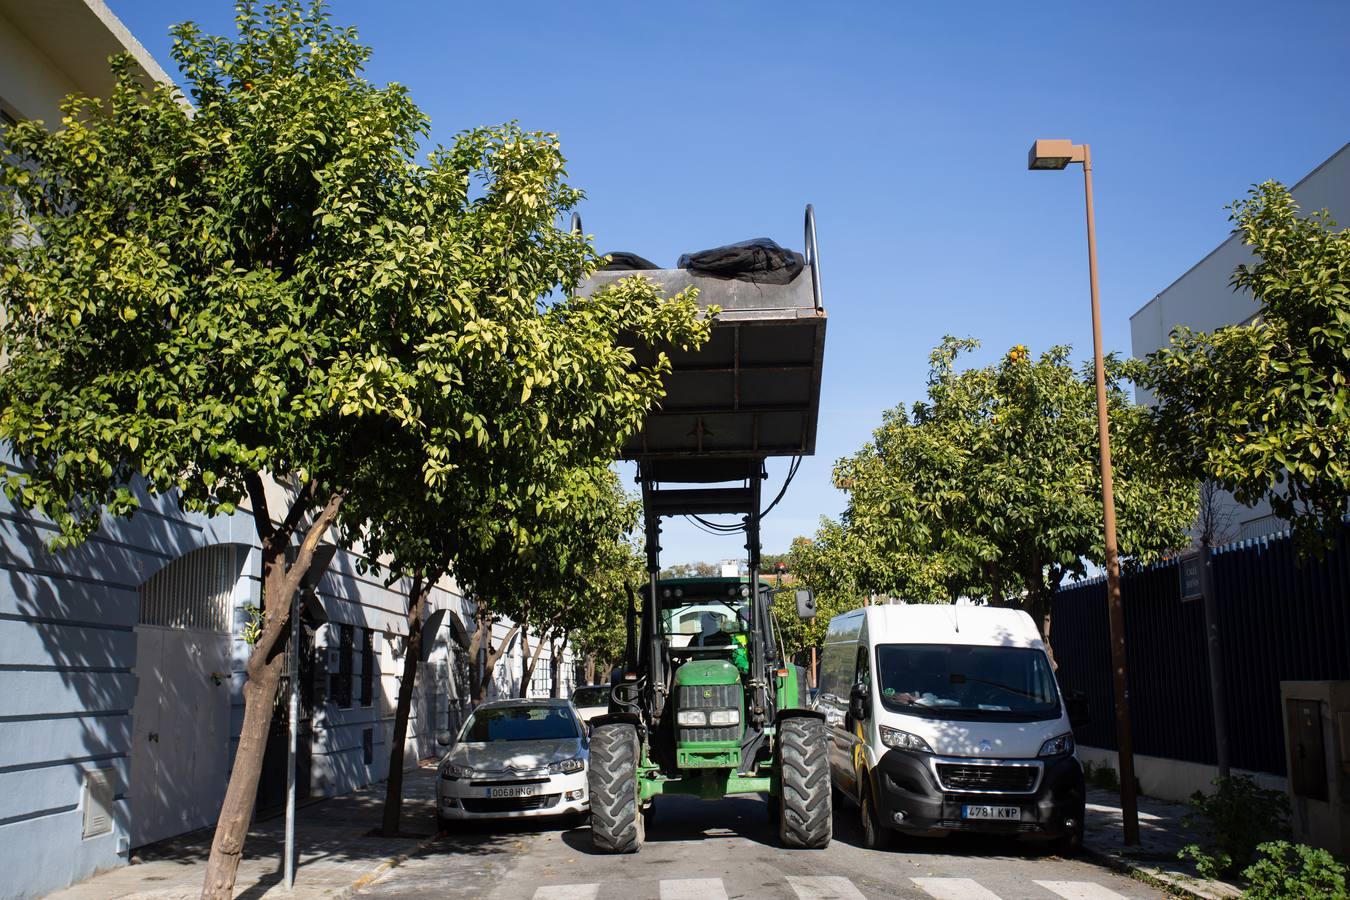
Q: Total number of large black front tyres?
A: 2